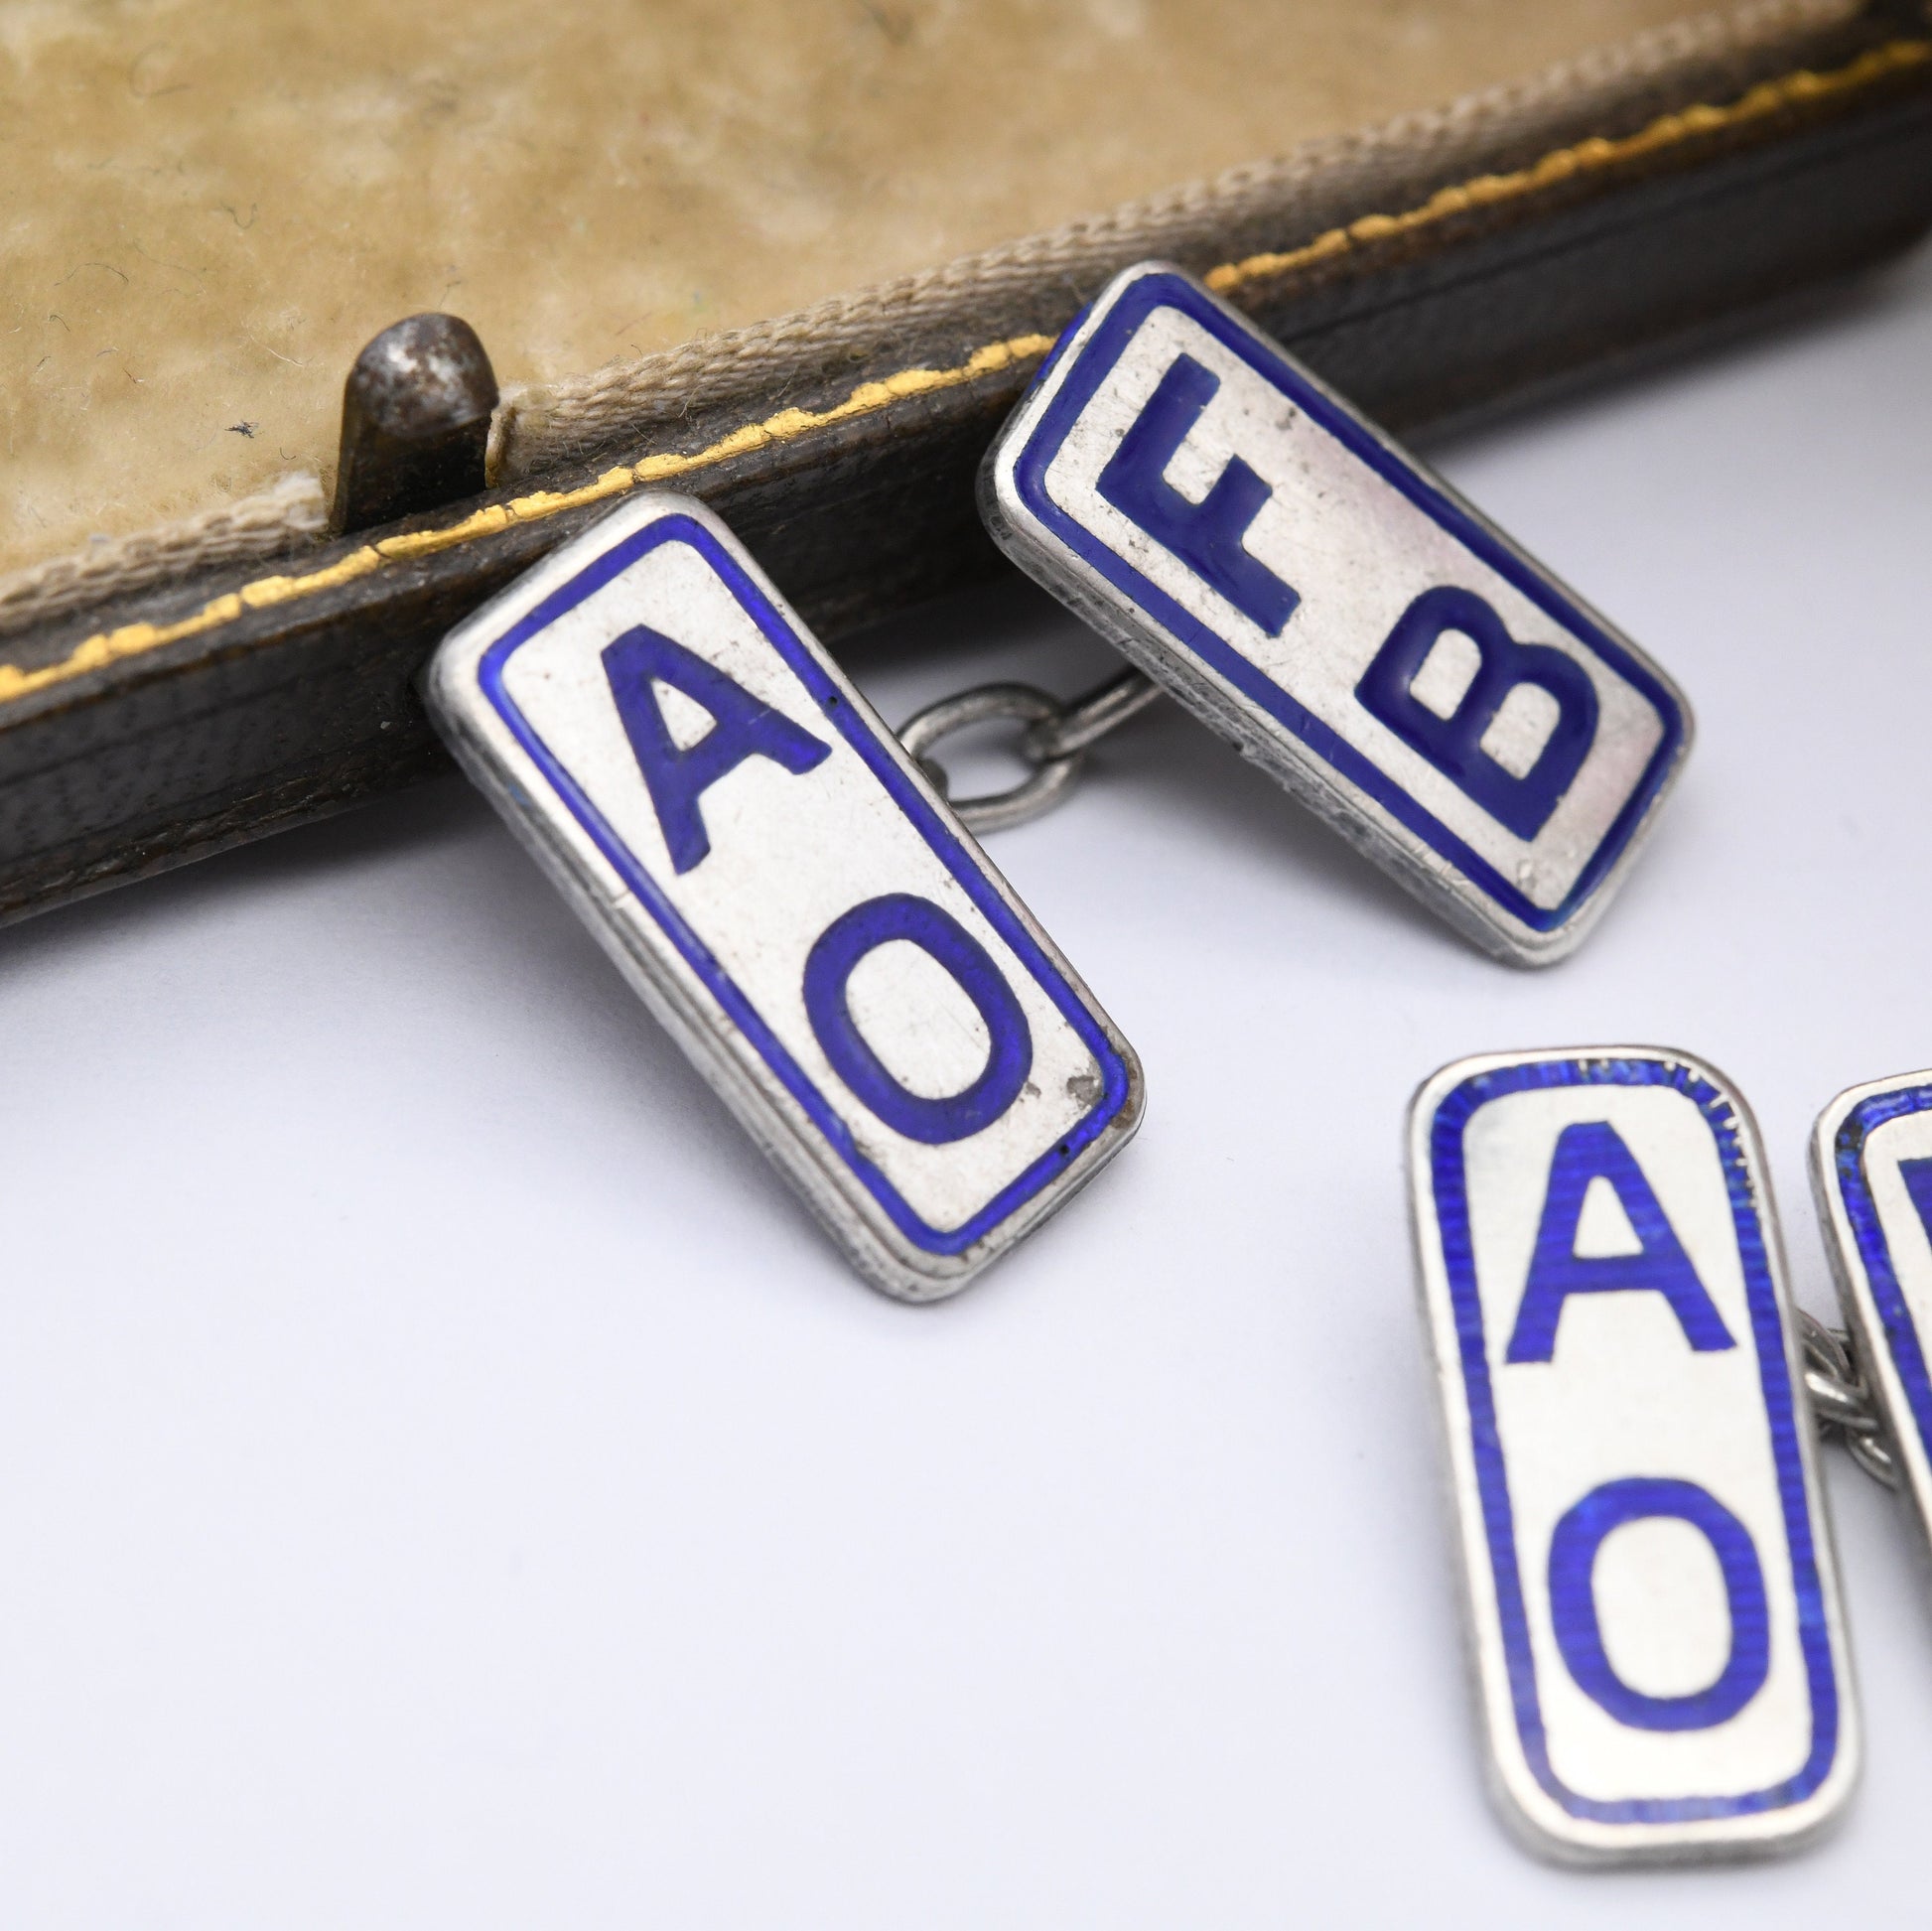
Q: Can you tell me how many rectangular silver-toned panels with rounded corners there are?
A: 4